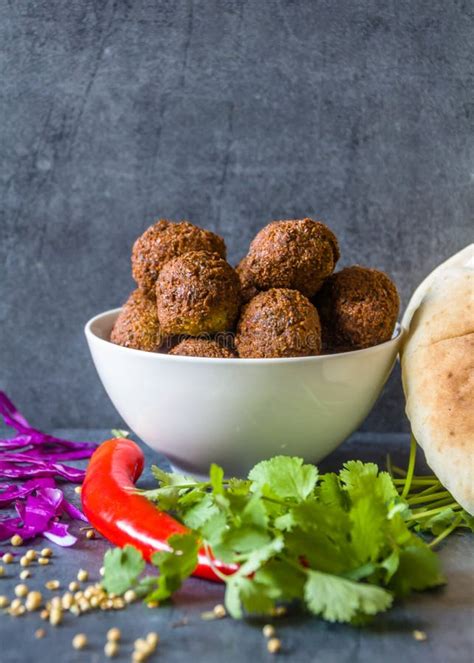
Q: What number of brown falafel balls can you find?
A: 8